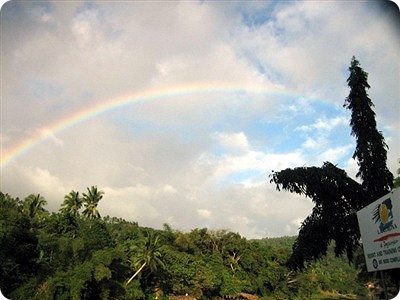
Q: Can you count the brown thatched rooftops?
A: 2